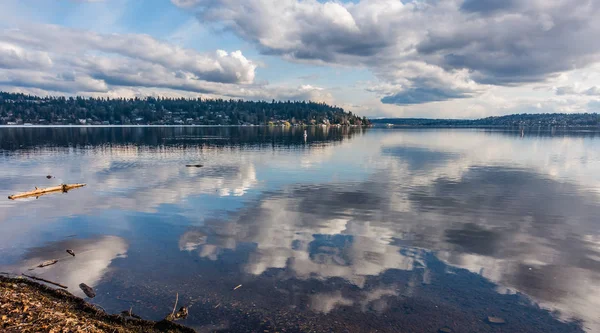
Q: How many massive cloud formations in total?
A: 2